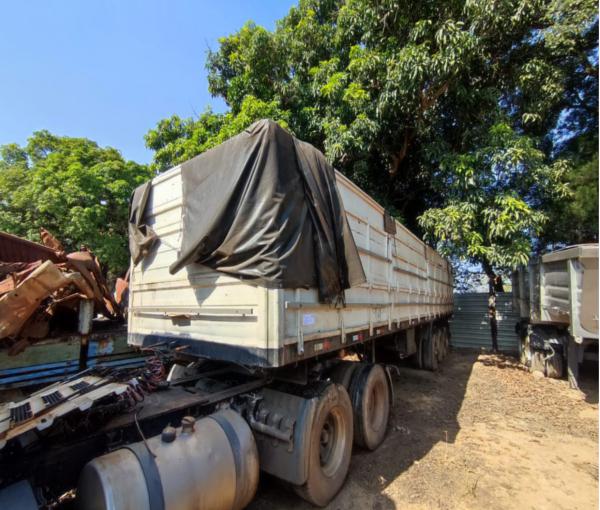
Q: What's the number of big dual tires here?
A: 2